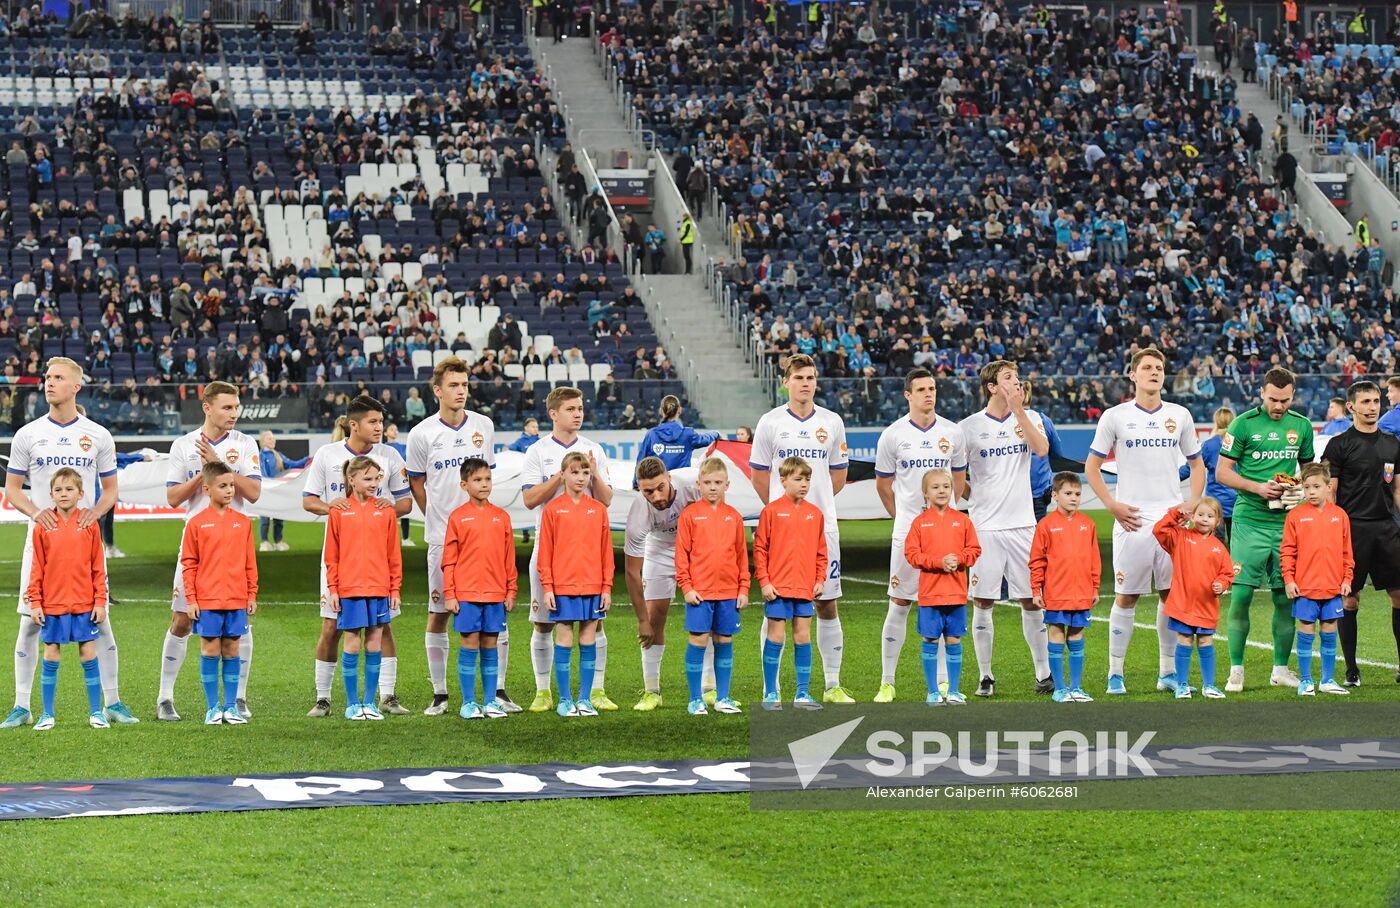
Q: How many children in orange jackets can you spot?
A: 11